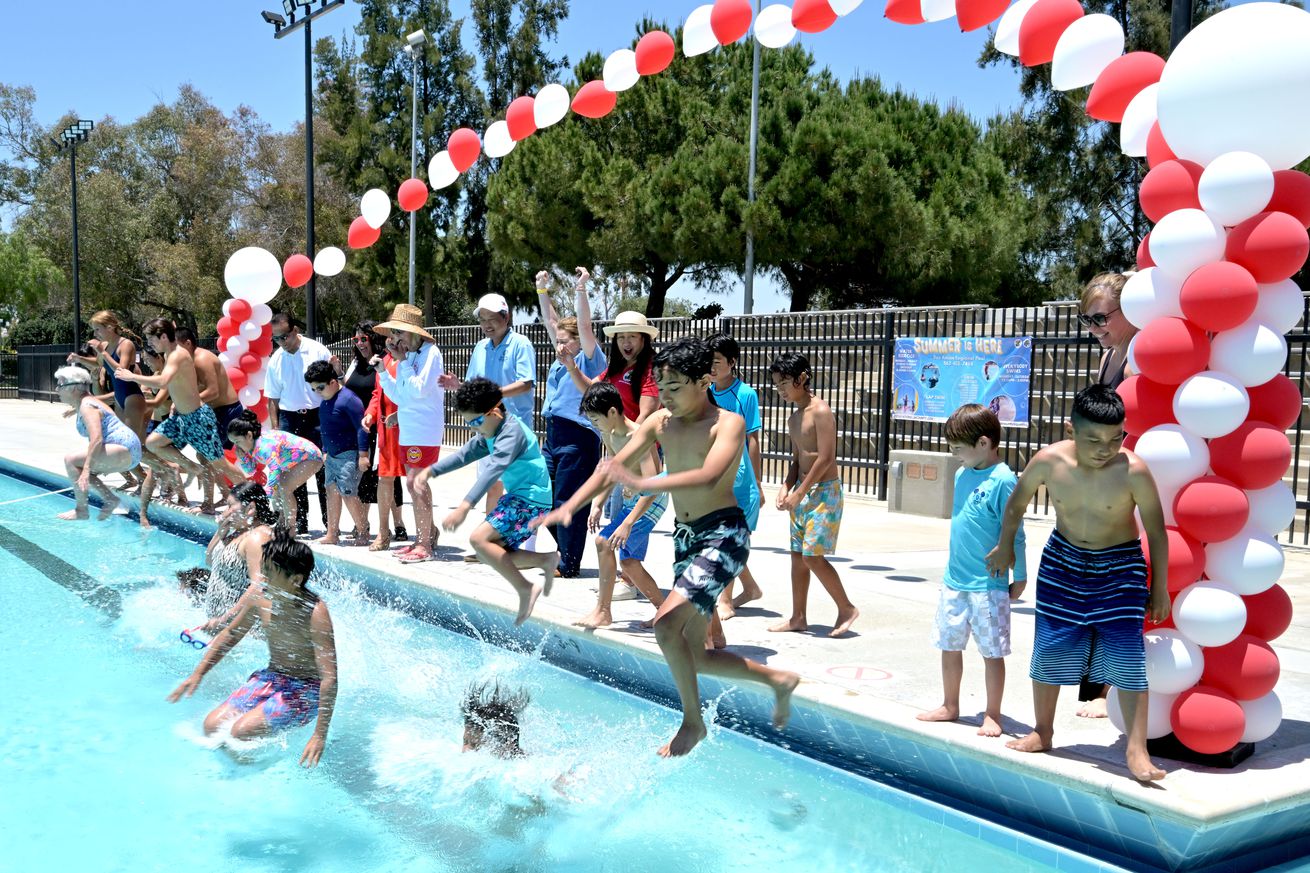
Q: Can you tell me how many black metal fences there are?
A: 1